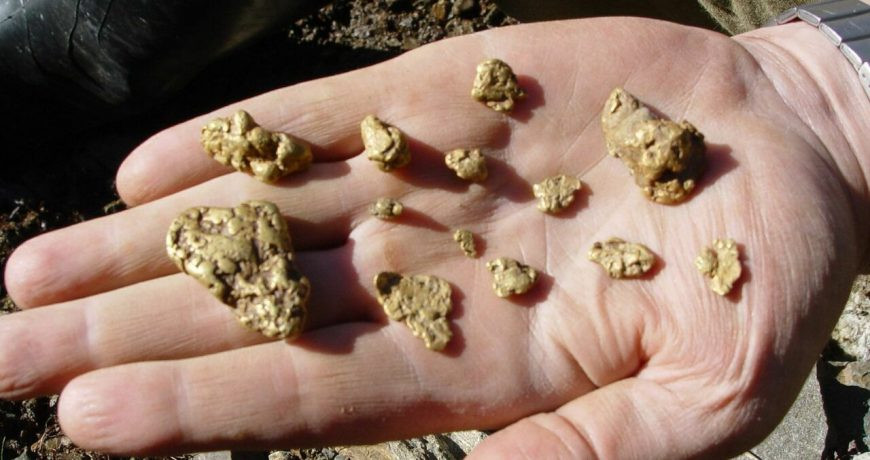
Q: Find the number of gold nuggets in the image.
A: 13